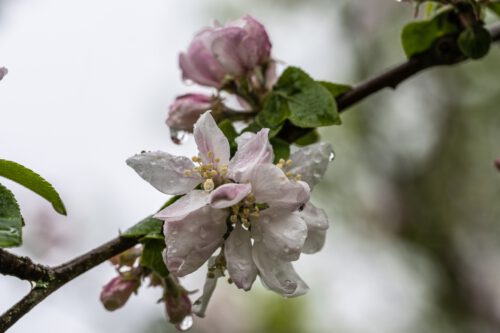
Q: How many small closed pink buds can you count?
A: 3